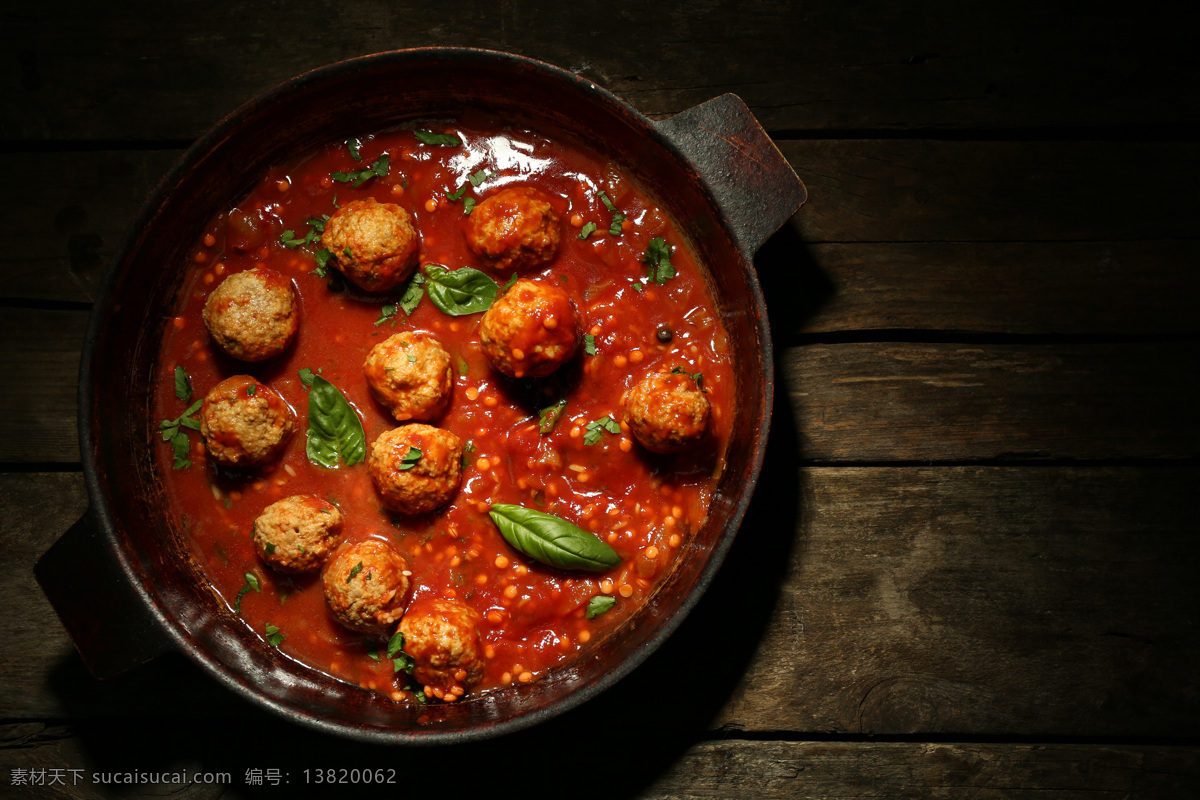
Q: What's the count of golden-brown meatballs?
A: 11